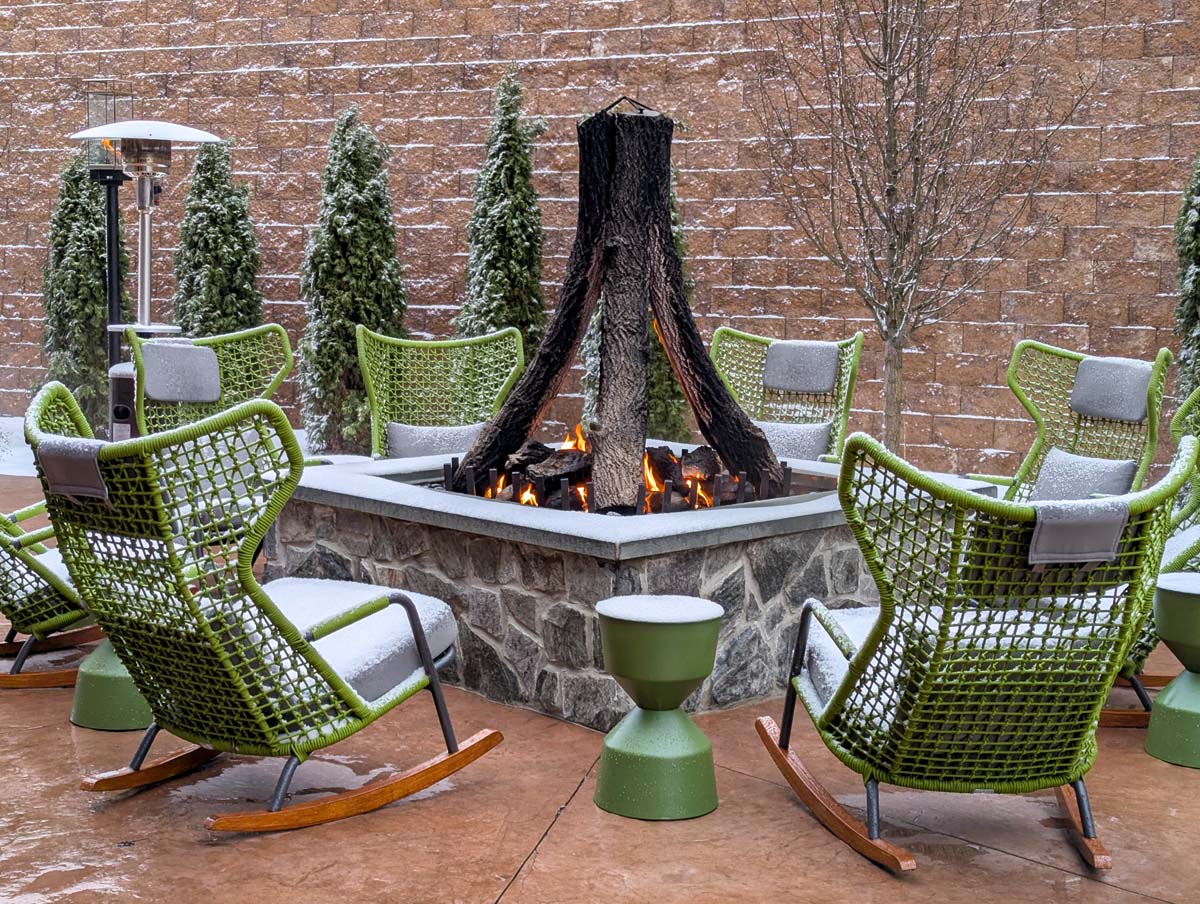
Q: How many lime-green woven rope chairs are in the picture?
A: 8